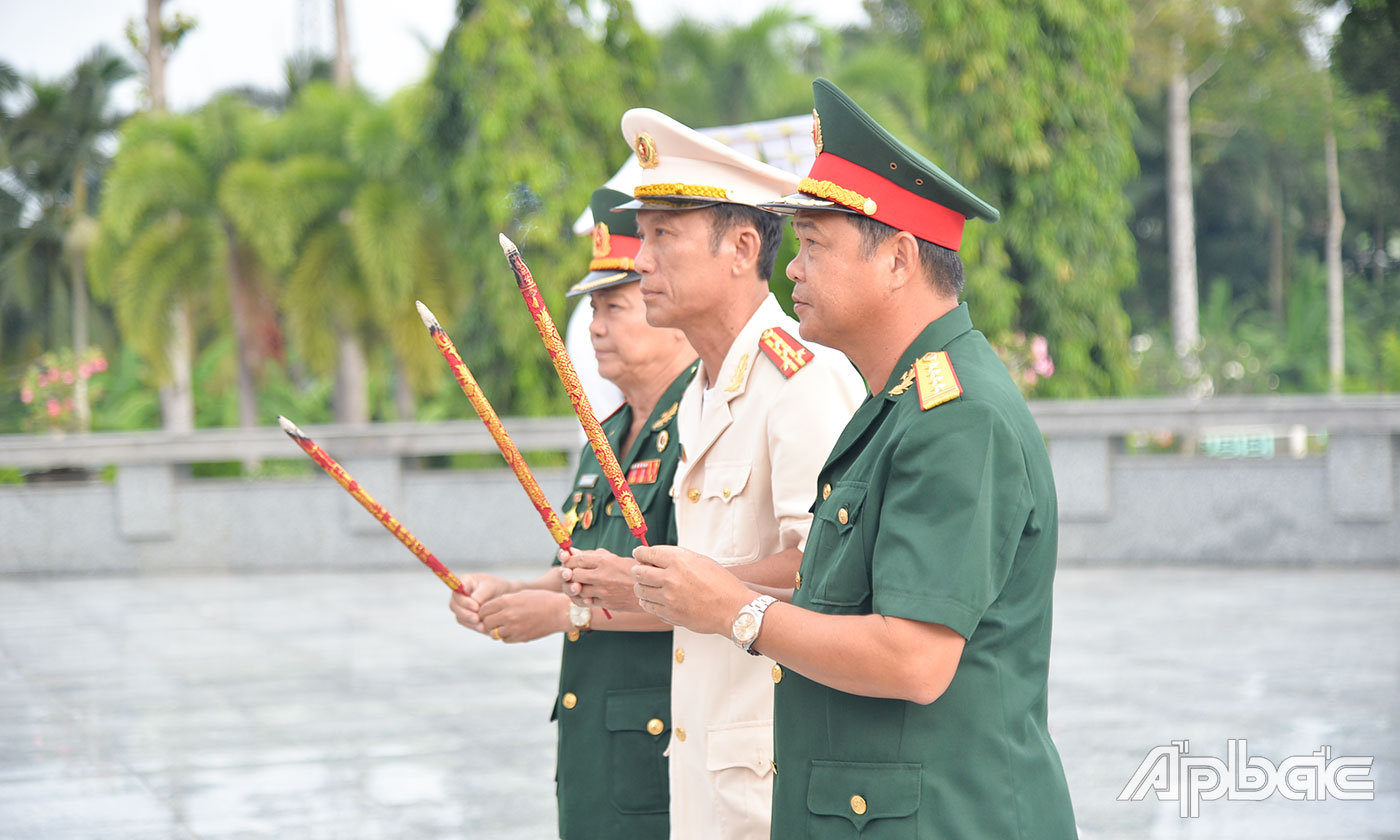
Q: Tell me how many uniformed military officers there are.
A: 3